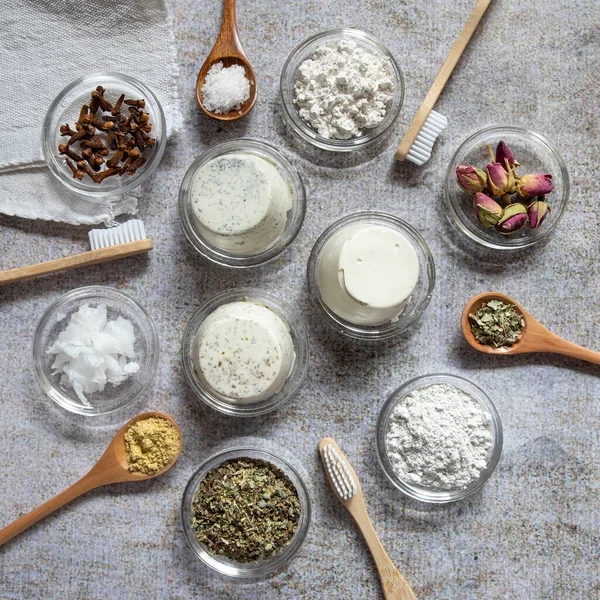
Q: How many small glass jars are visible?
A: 9